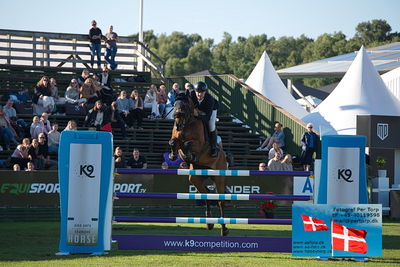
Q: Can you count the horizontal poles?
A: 3